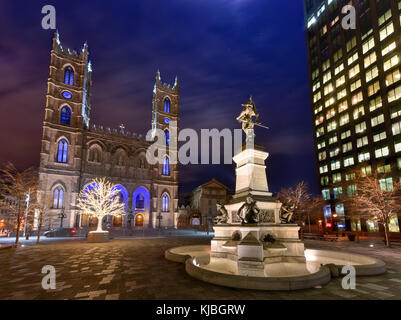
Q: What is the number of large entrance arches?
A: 3